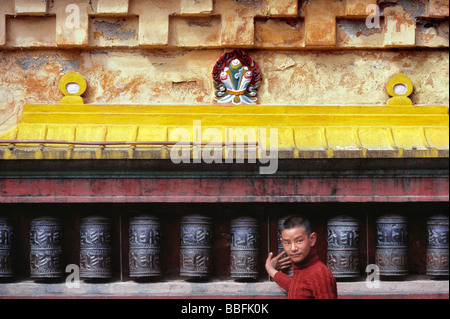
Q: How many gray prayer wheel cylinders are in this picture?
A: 10